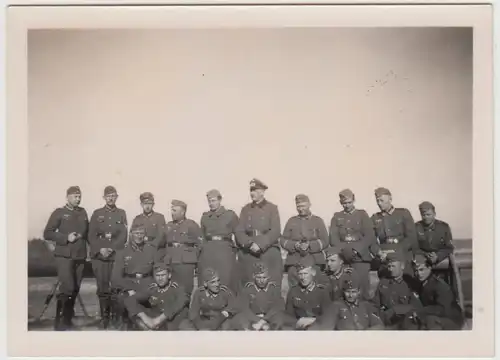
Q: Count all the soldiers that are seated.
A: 9